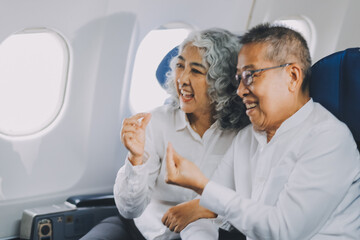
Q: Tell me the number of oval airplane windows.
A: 3